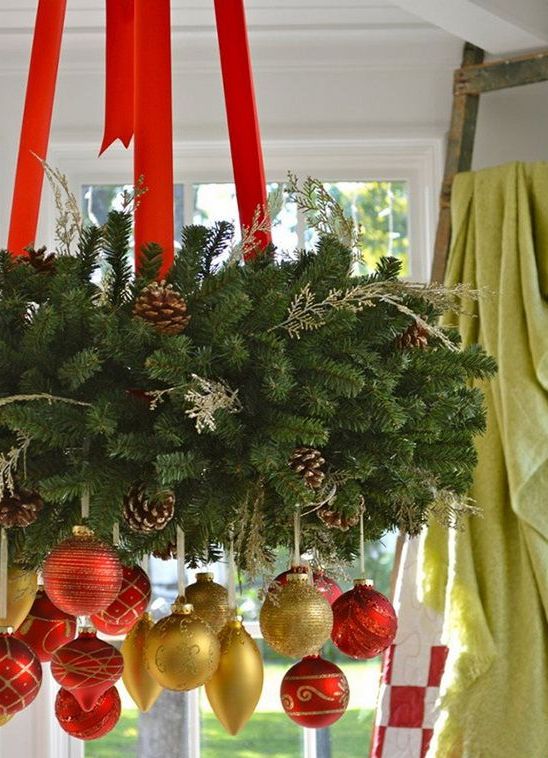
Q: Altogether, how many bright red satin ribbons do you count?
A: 4